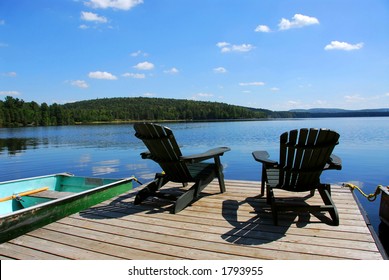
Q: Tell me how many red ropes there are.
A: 0